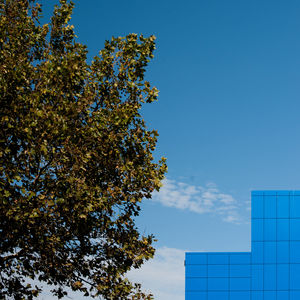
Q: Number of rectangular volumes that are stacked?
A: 2